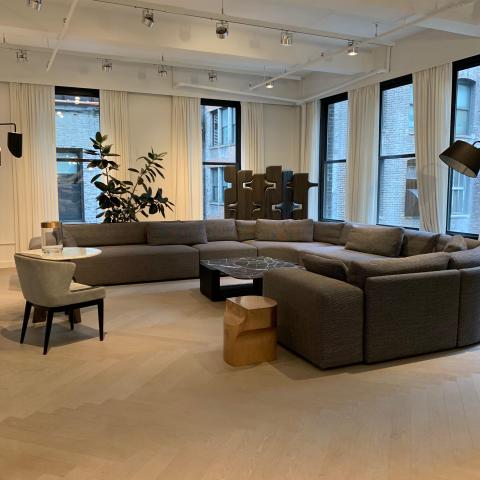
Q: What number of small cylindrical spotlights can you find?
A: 10